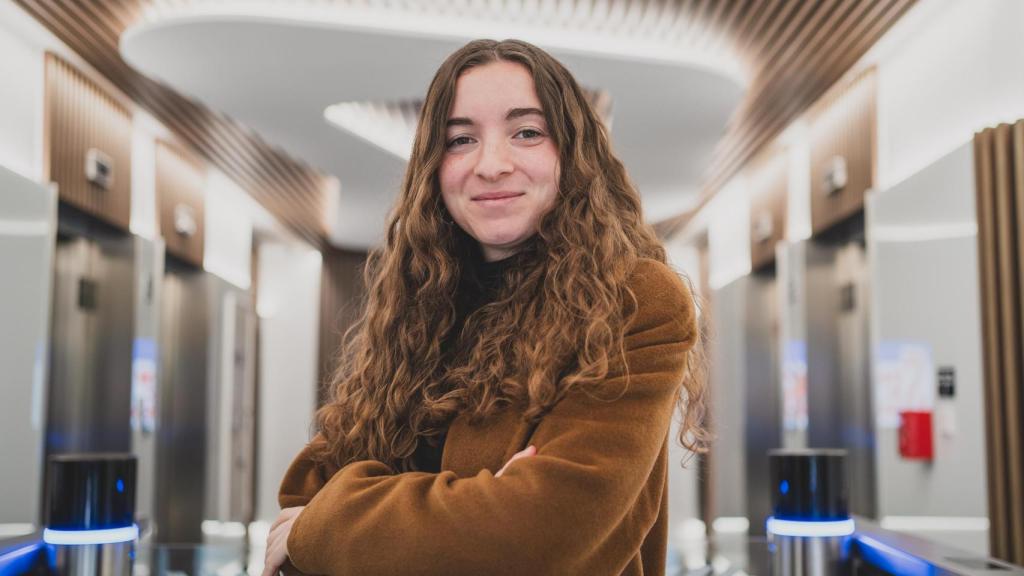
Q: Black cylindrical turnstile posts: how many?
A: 2